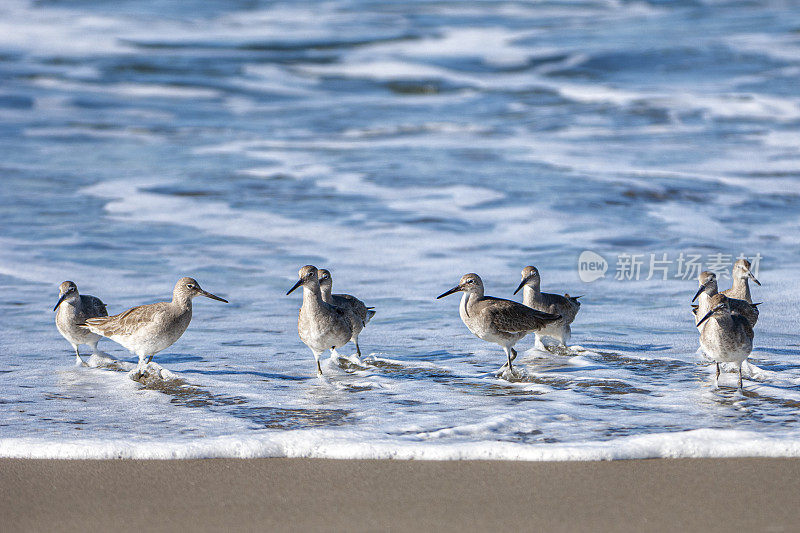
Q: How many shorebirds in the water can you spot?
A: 9